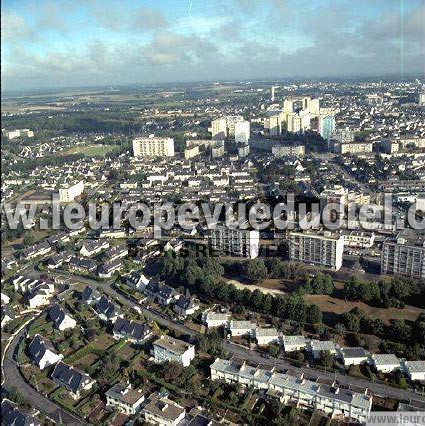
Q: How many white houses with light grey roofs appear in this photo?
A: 8